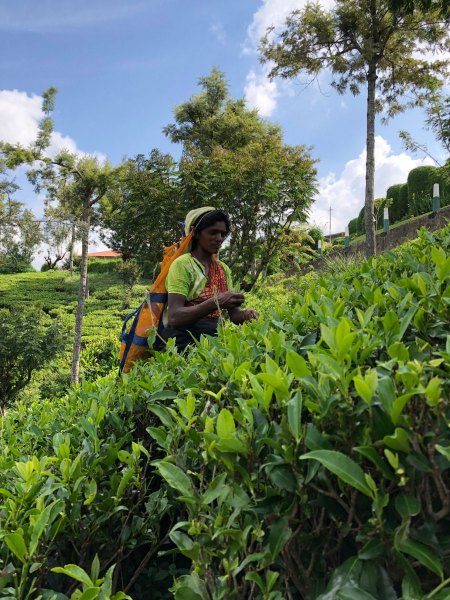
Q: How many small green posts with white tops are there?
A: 4